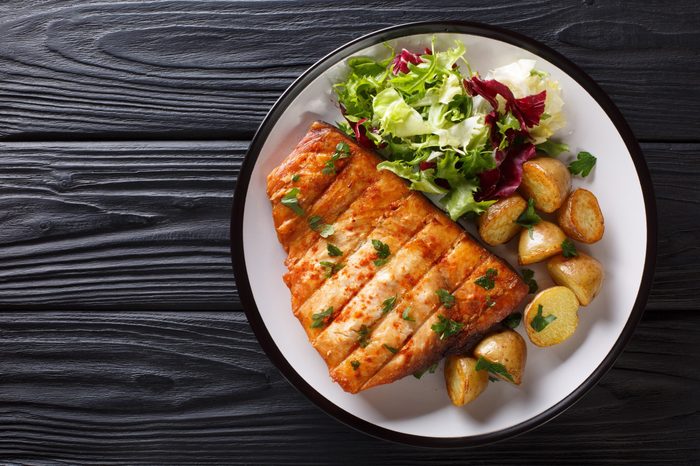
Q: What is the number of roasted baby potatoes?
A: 8